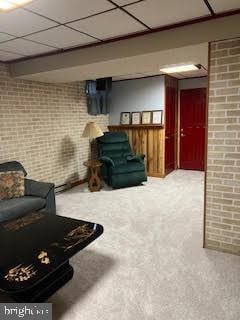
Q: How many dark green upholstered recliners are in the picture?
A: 1